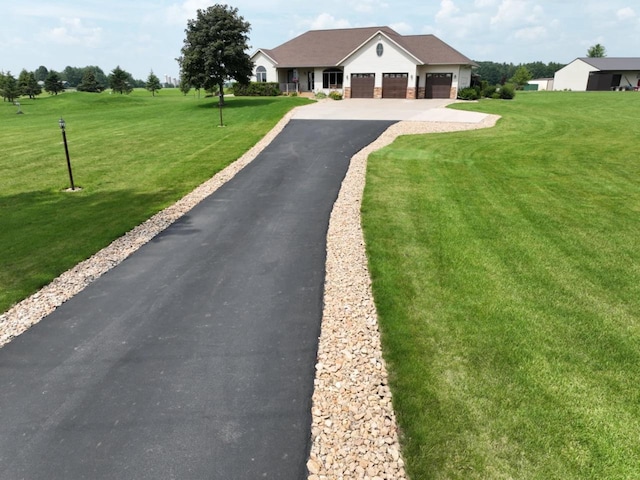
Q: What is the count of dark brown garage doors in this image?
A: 3